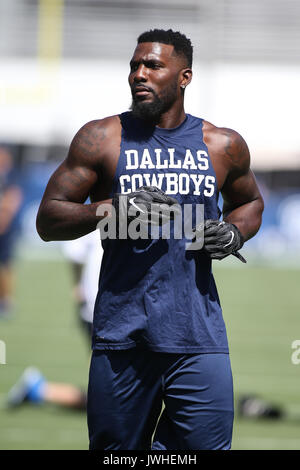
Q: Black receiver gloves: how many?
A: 2